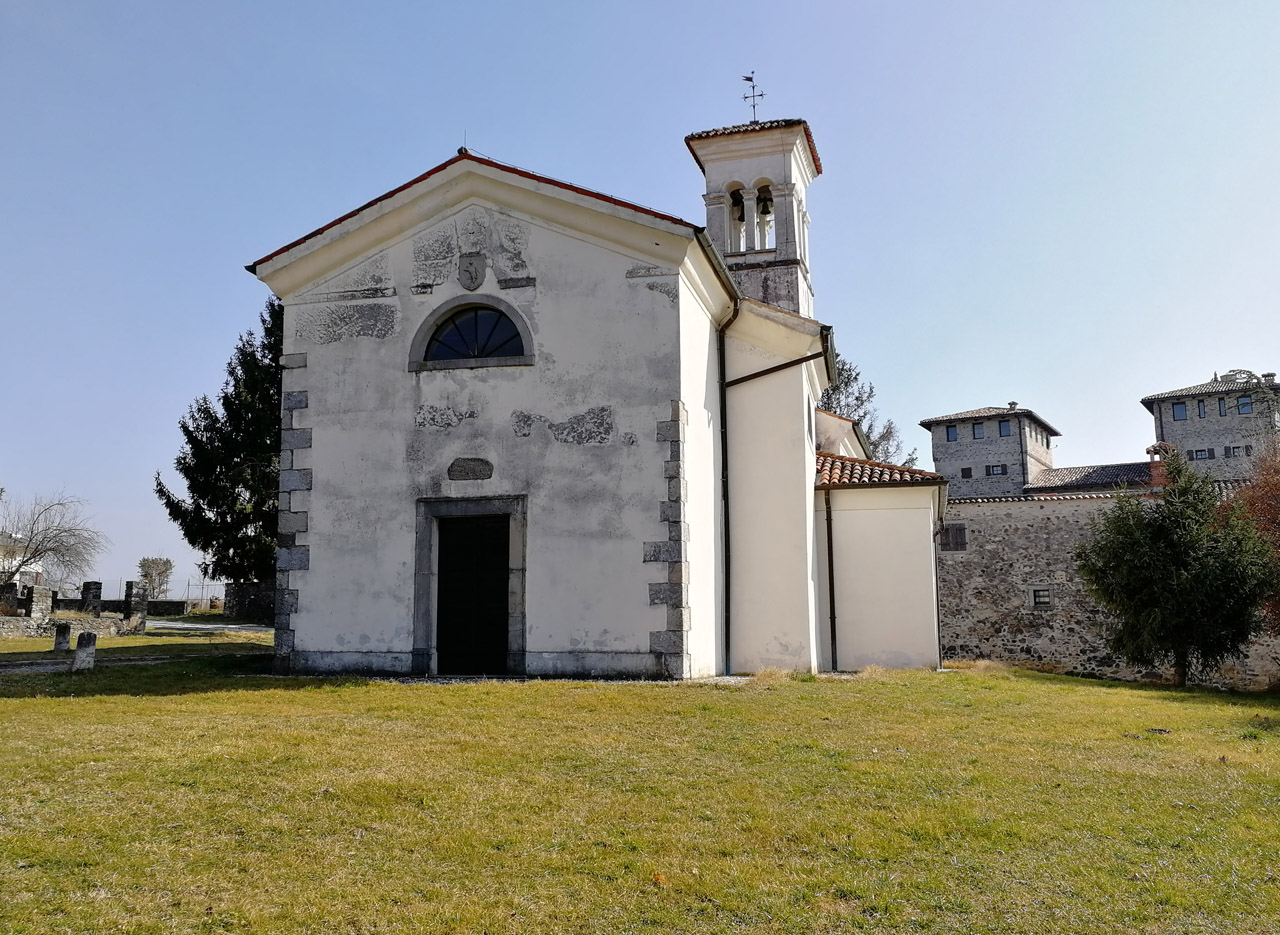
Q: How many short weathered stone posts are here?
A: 2